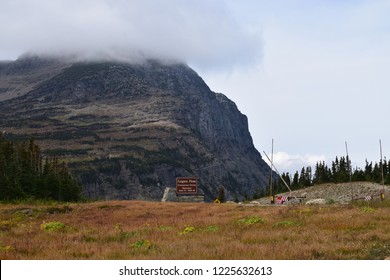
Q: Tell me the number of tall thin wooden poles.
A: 4